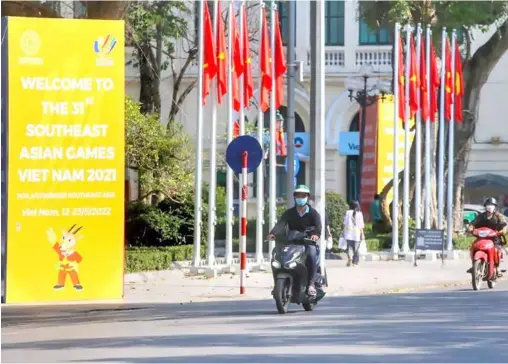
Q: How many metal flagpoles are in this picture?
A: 12